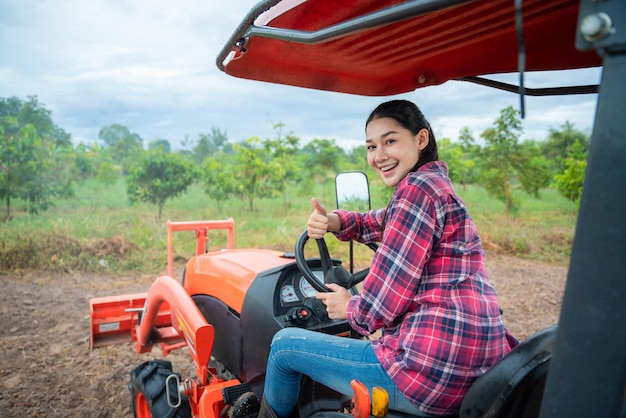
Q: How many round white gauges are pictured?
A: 2